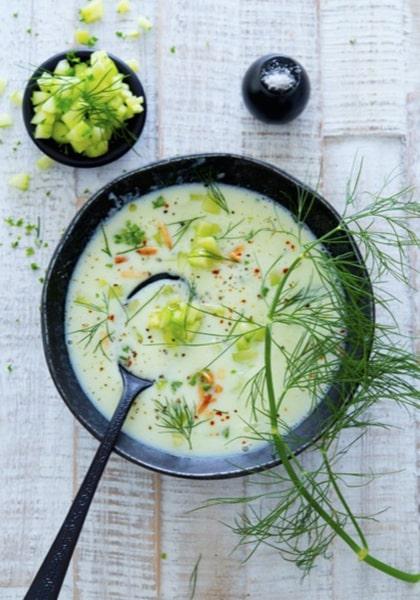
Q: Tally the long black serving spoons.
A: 1